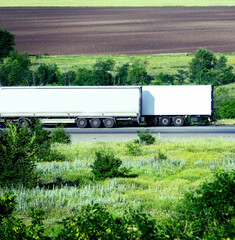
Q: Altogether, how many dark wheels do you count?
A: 7